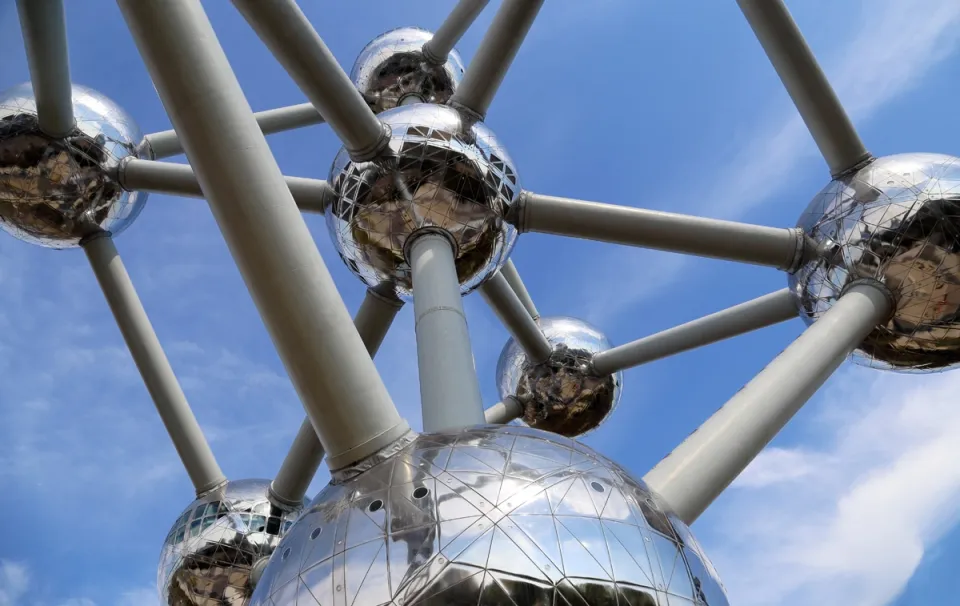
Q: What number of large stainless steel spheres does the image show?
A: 7